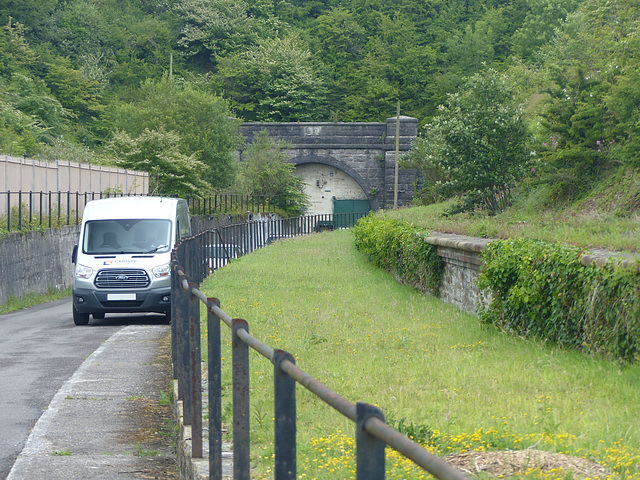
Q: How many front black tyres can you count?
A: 2